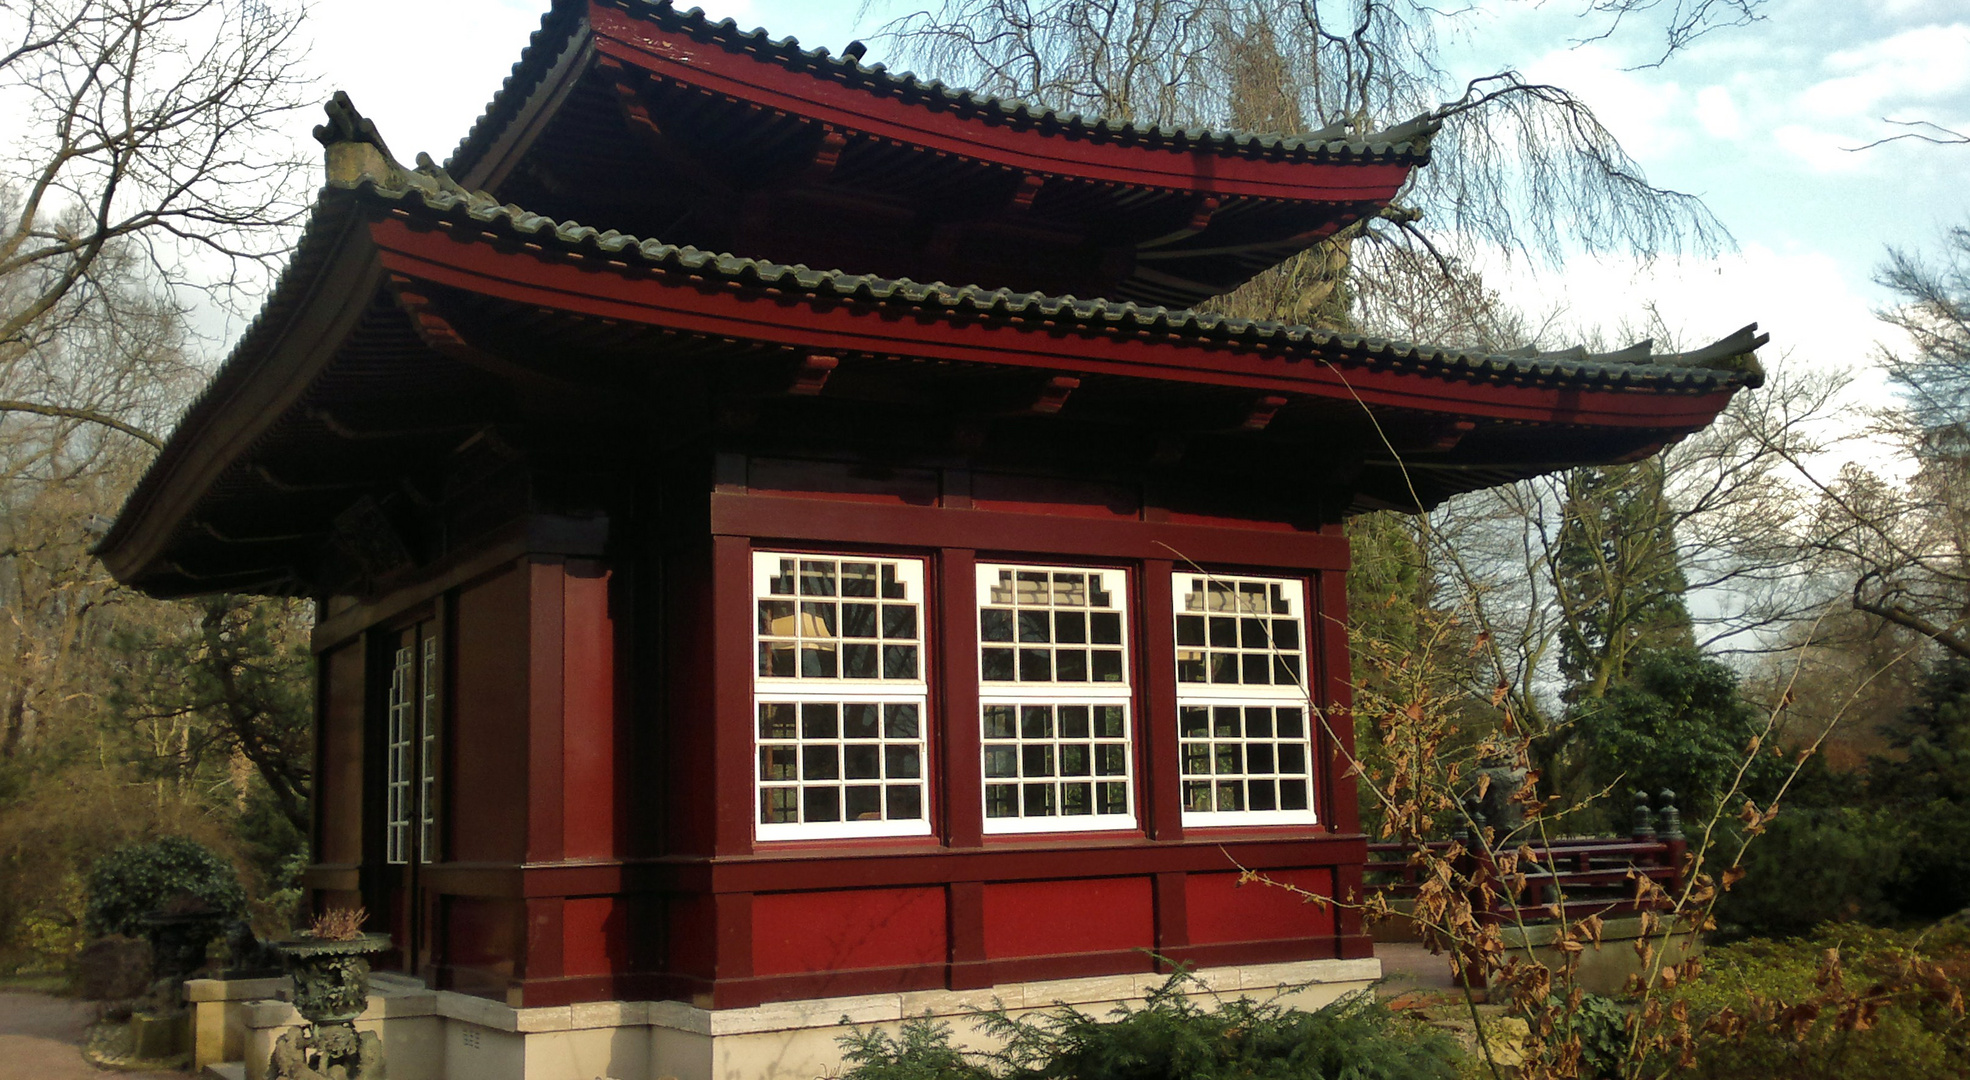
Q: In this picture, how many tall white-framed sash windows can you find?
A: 3